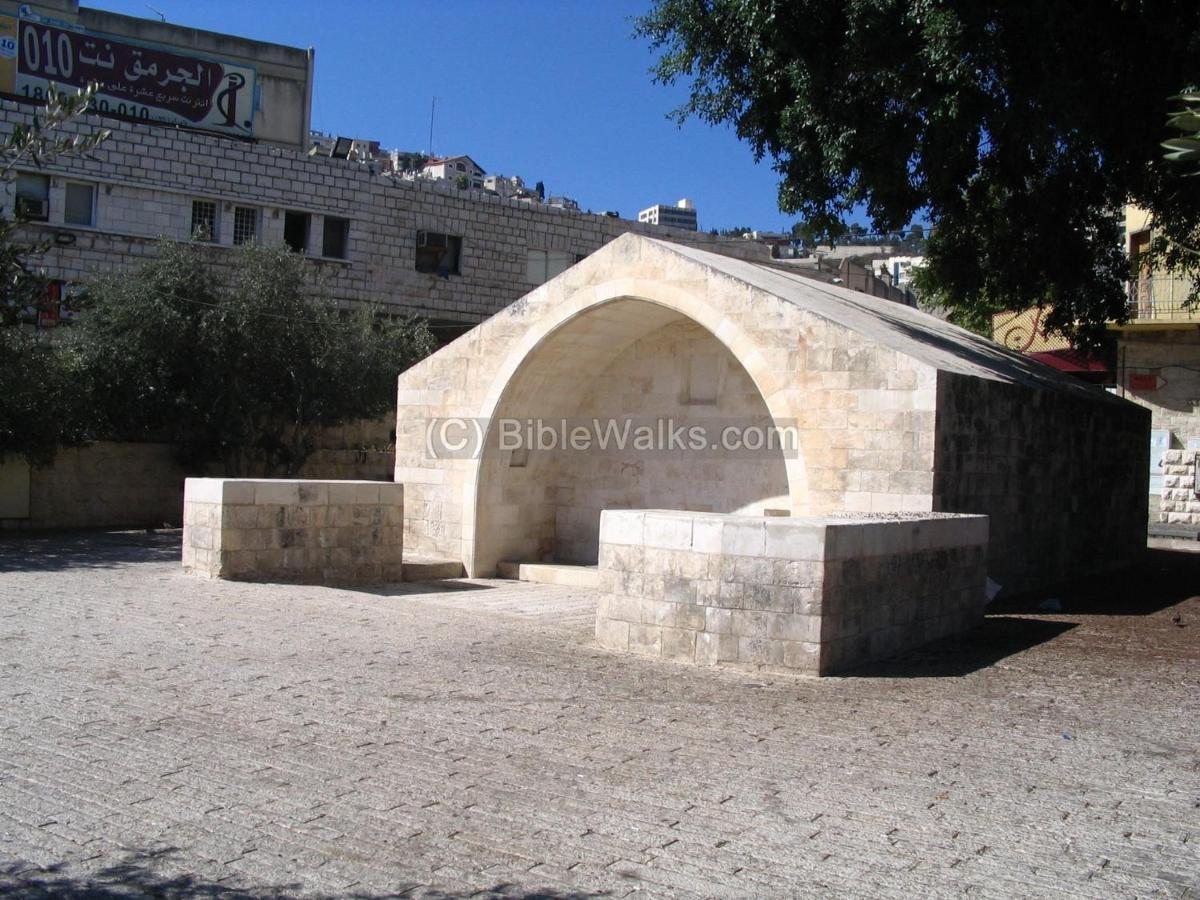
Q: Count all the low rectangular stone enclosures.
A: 2